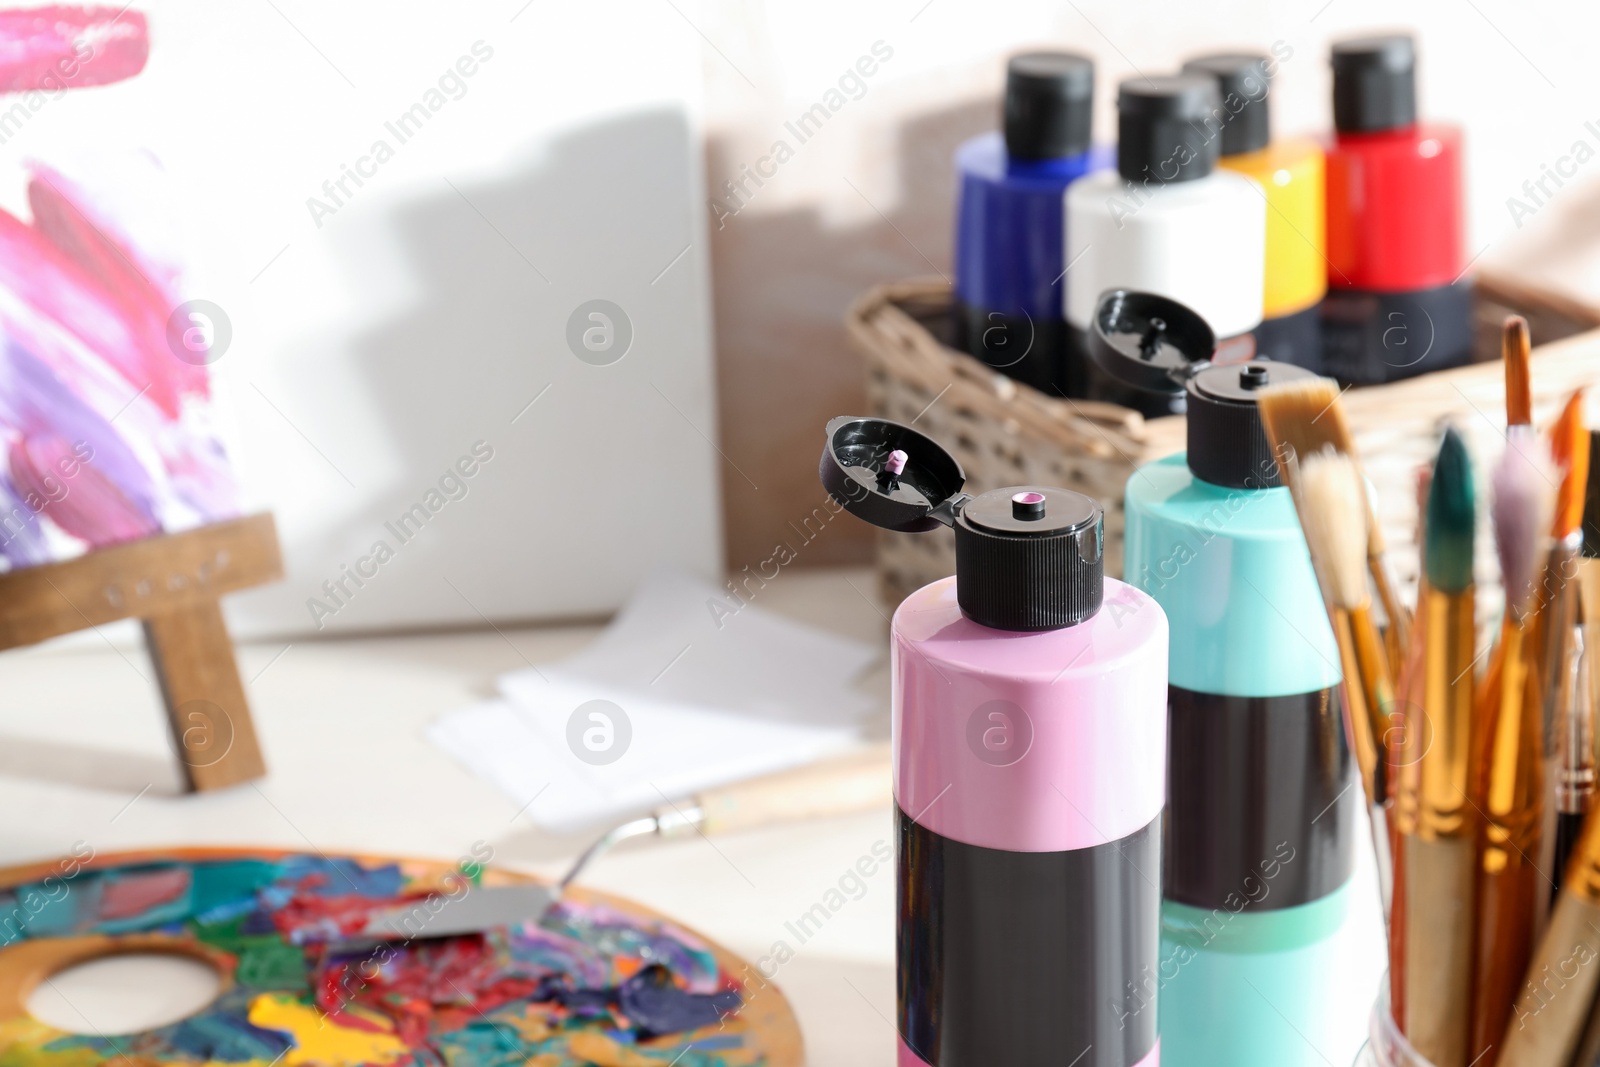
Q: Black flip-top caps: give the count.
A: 6